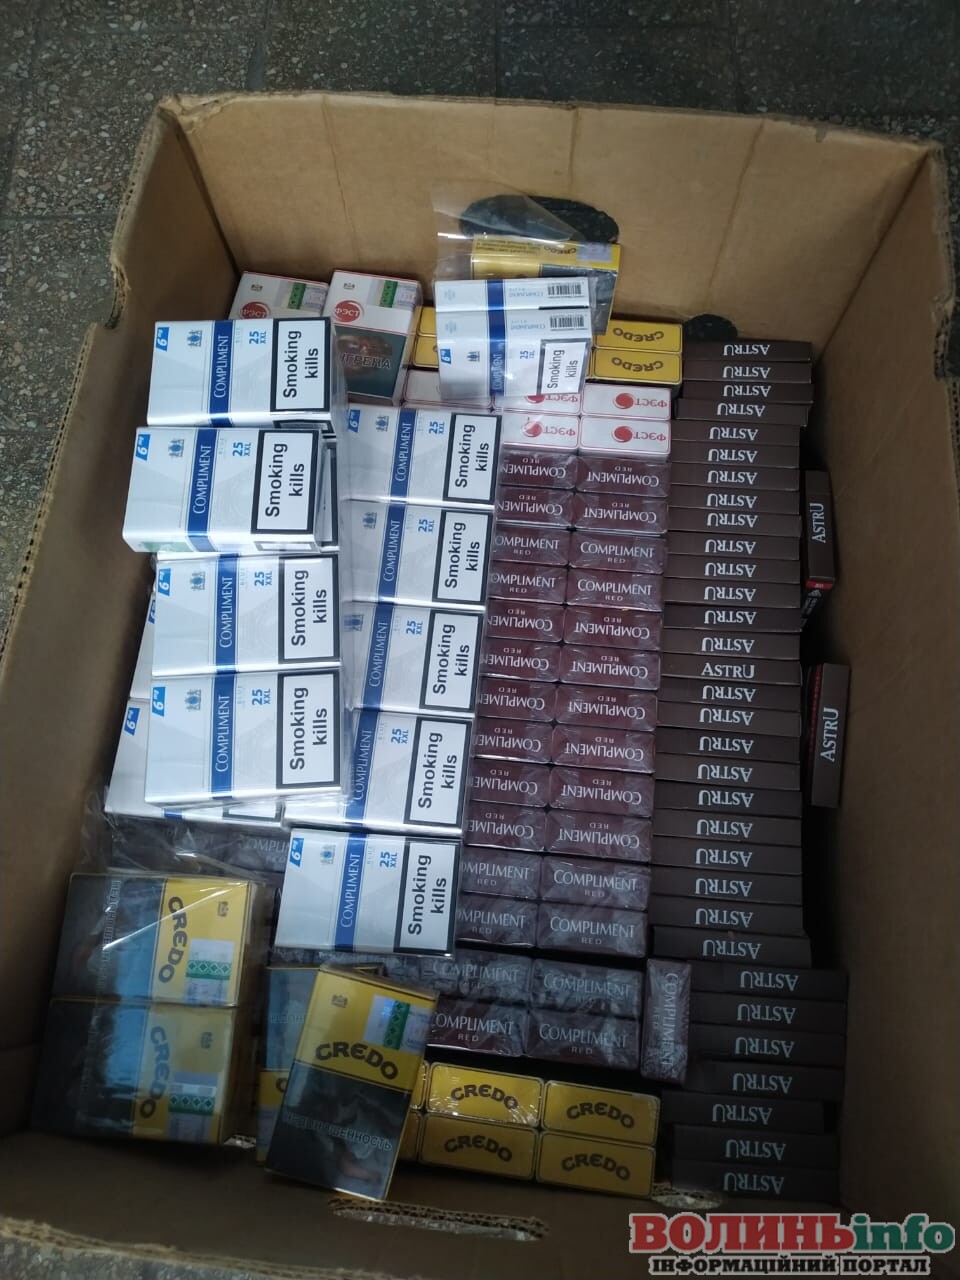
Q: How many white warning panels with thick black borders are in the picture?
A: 10